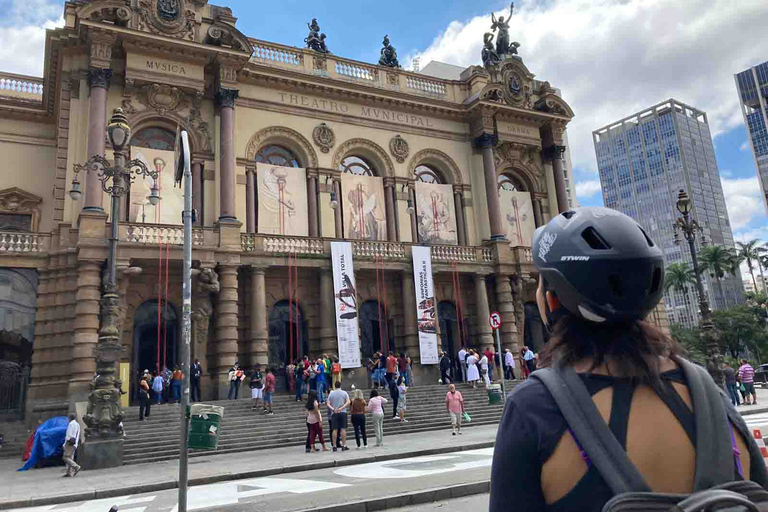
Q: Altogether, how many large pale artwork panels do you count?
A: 5